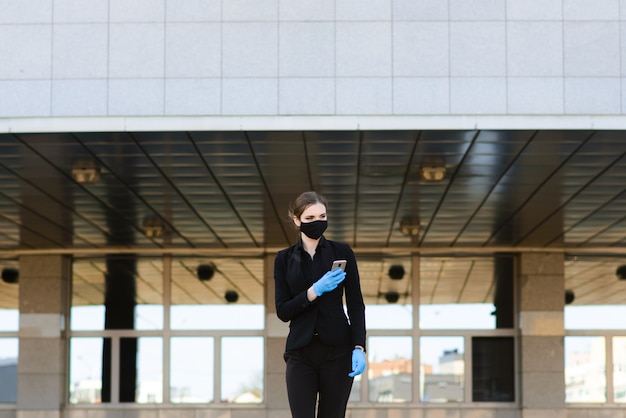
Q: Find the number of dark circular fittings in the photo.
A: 7